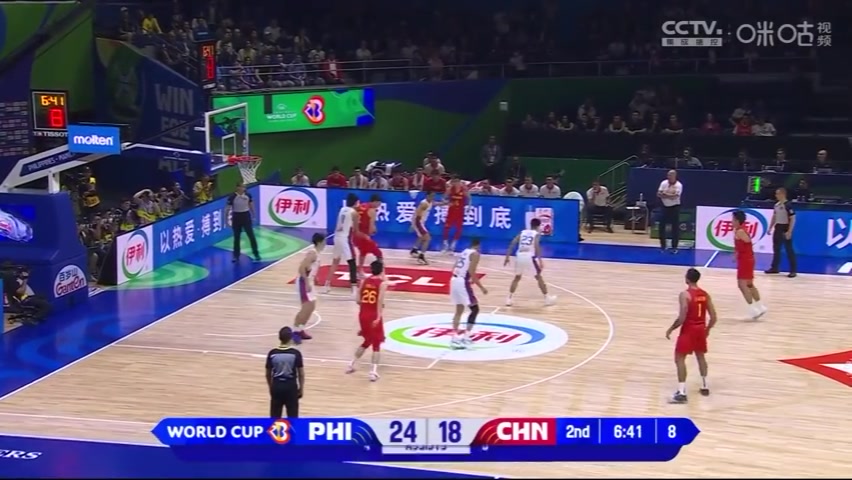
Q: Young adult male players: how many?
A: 10